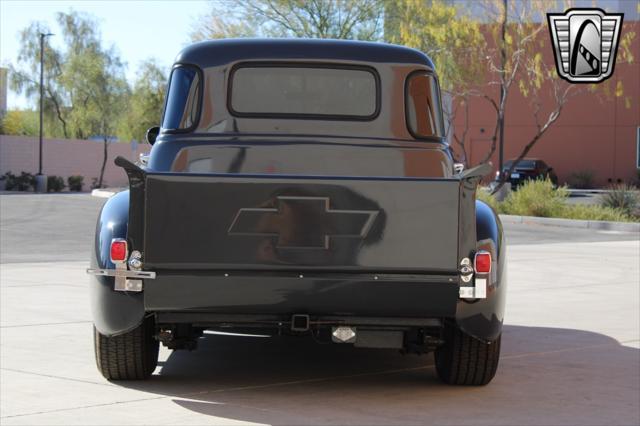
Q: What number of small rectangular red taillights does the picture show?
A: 2